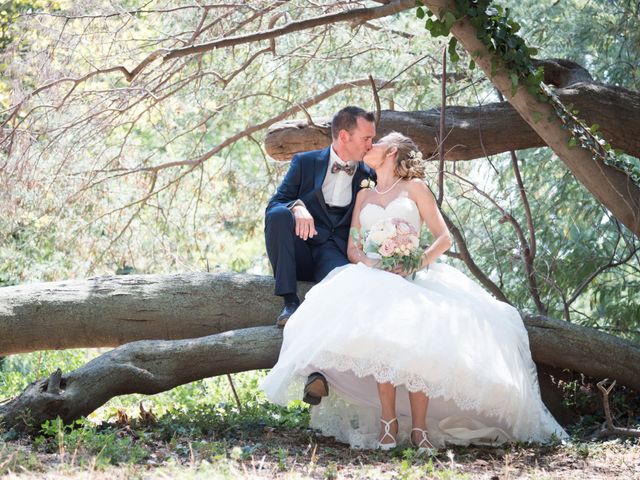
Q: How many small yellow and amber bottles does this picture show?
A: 0